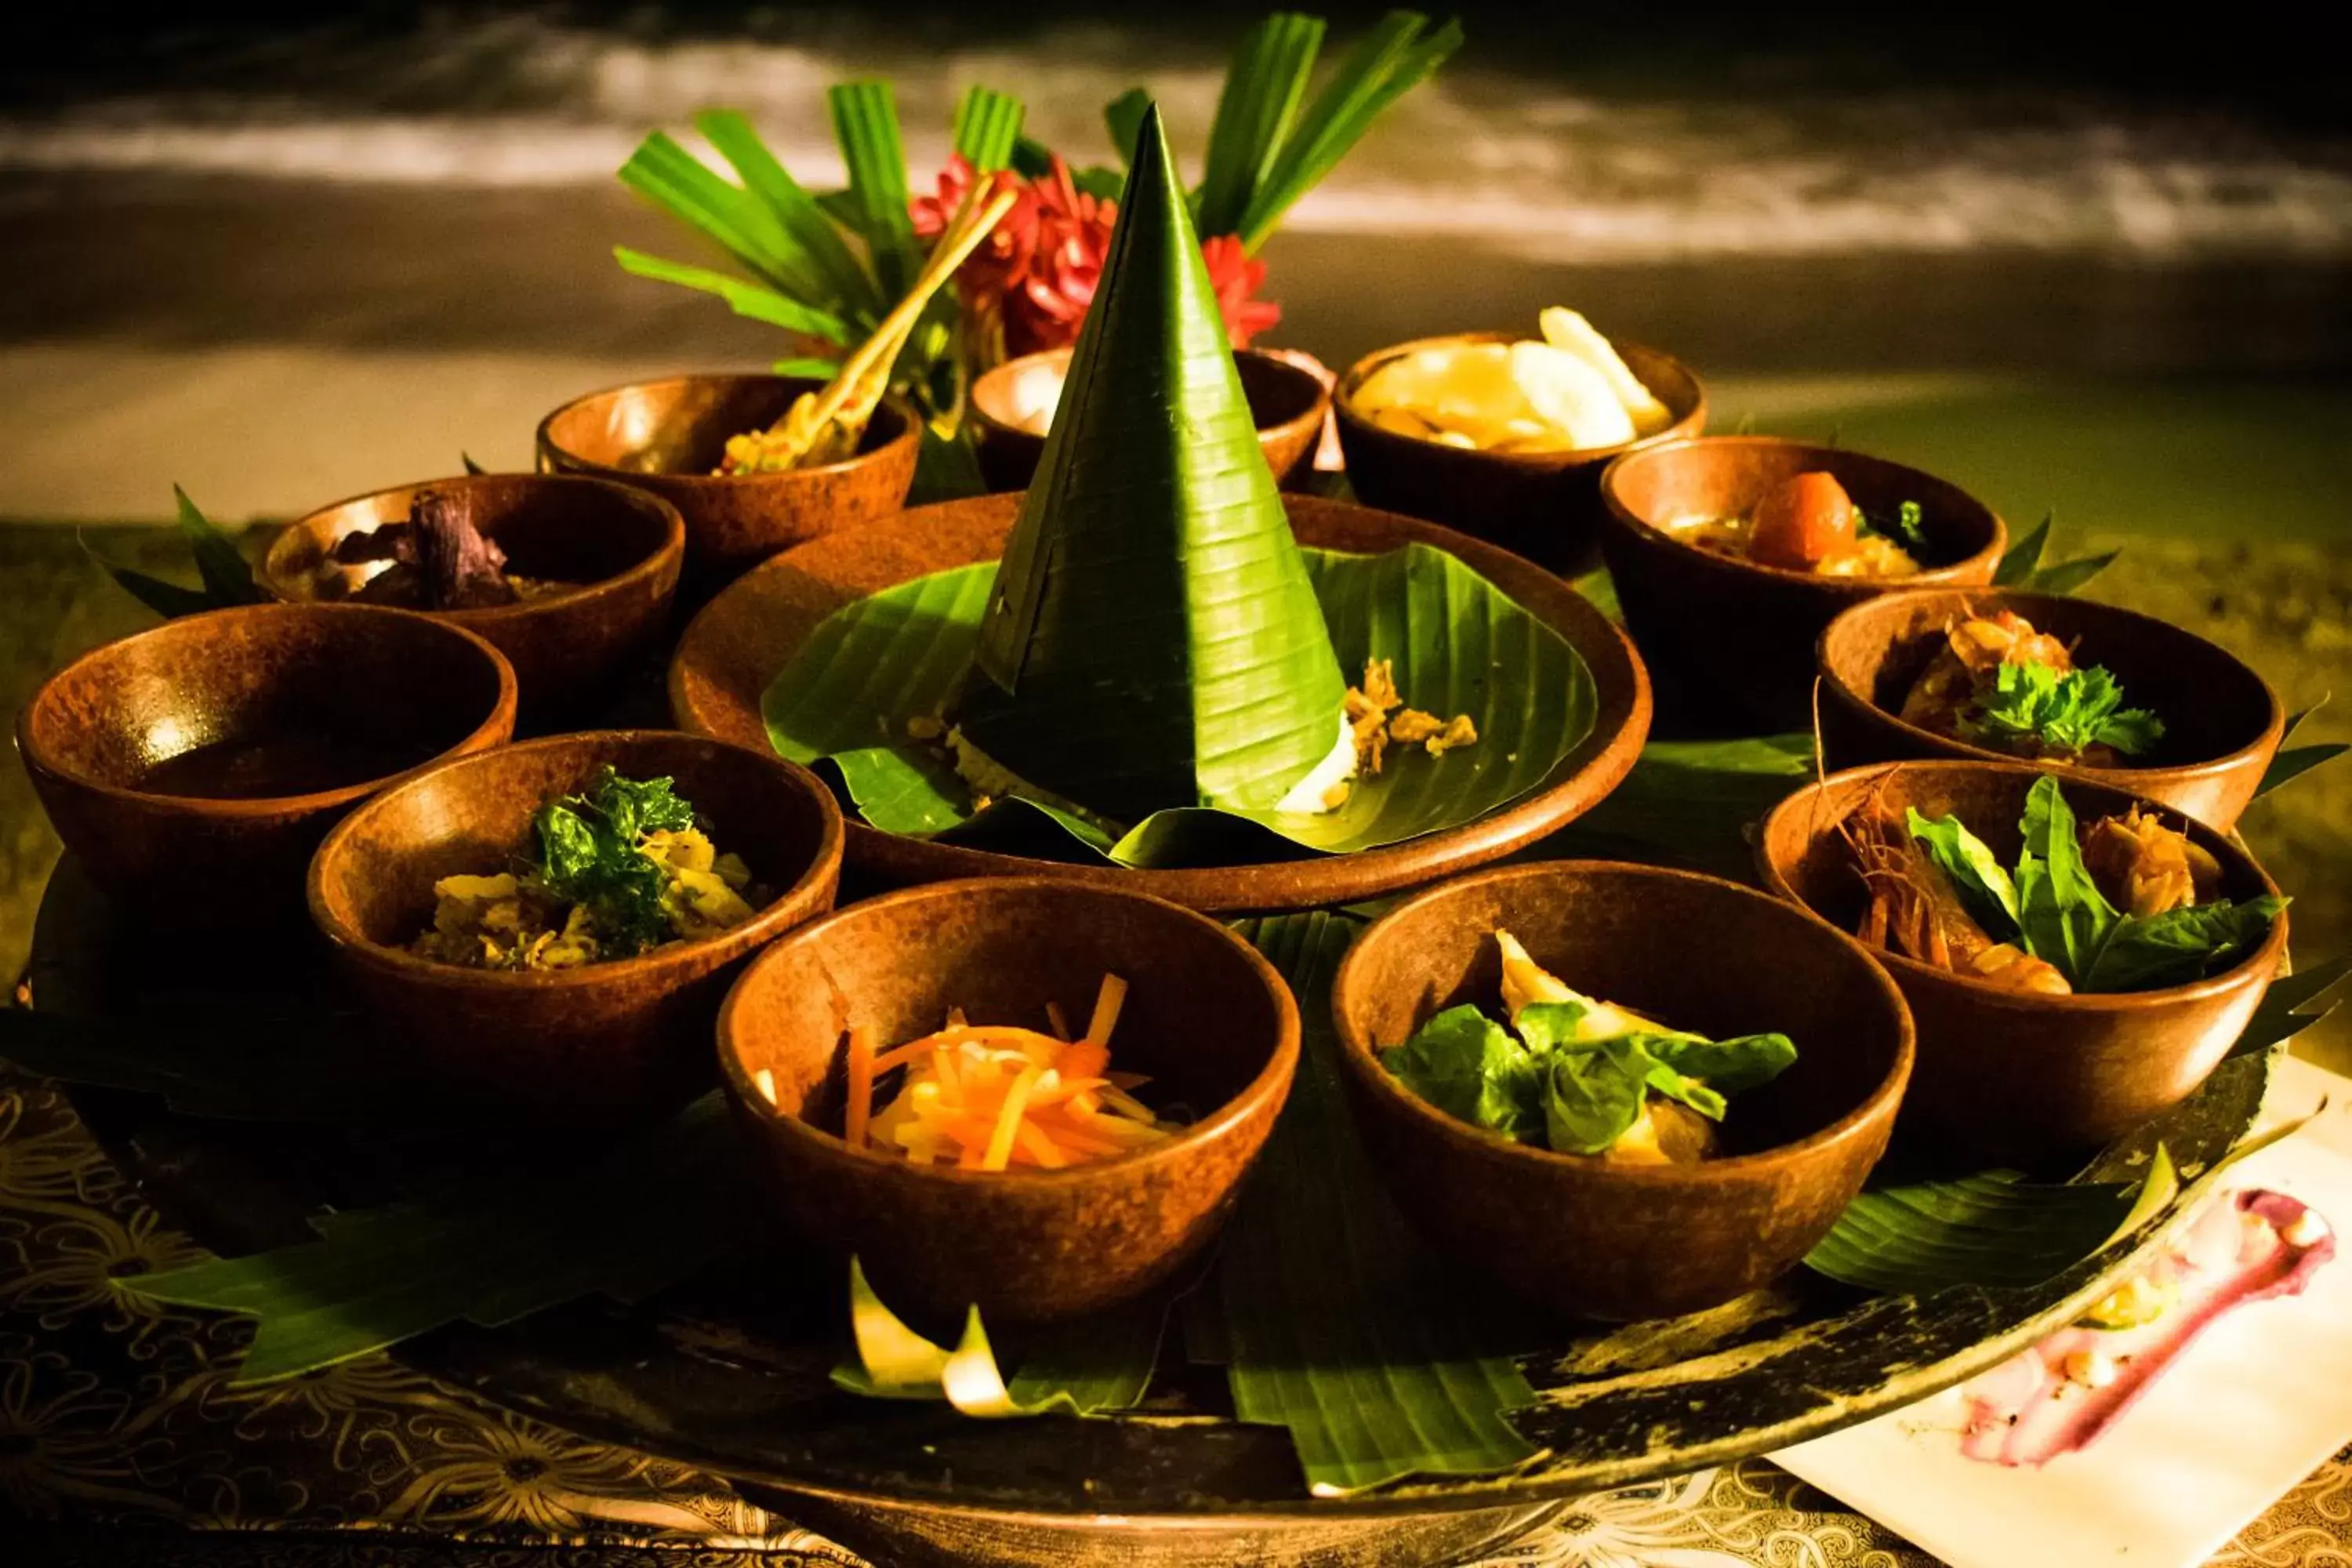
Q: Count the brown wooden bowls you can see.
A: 11